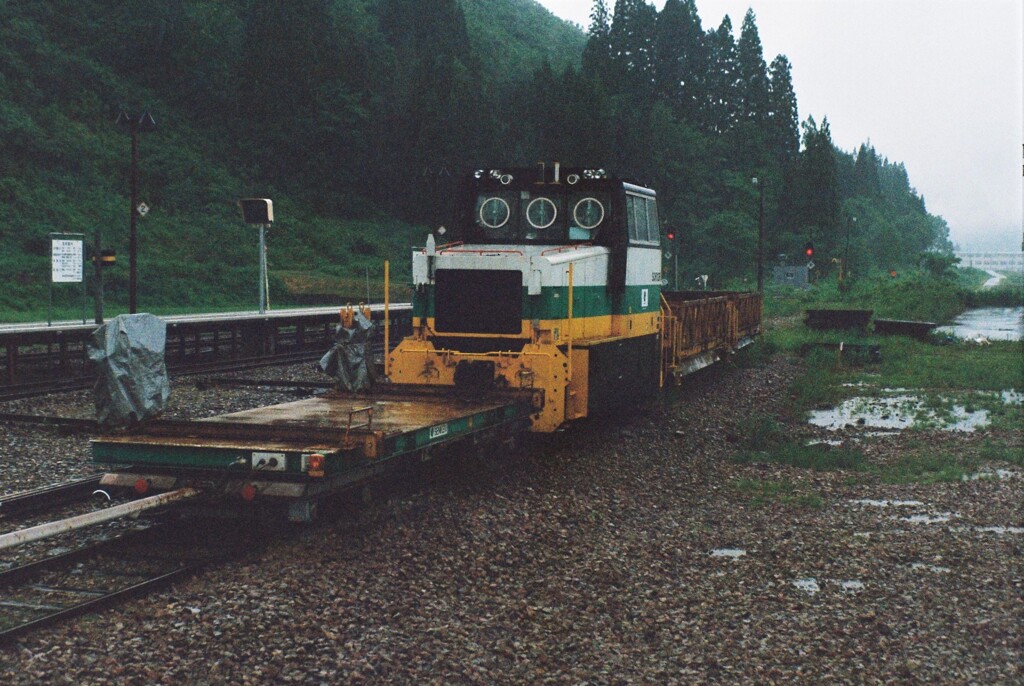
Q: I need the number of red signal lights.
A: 2